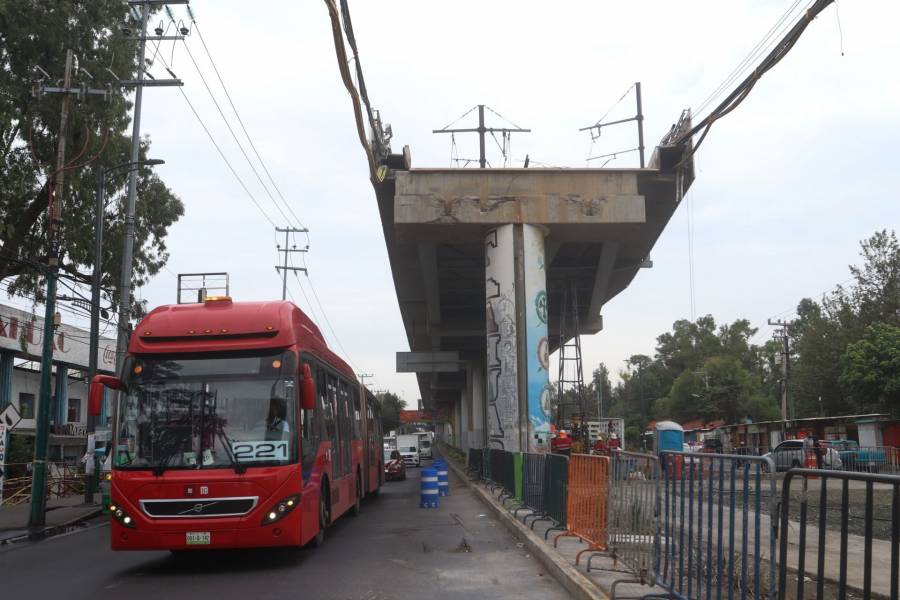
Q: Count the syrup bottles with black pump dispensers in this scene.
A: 0